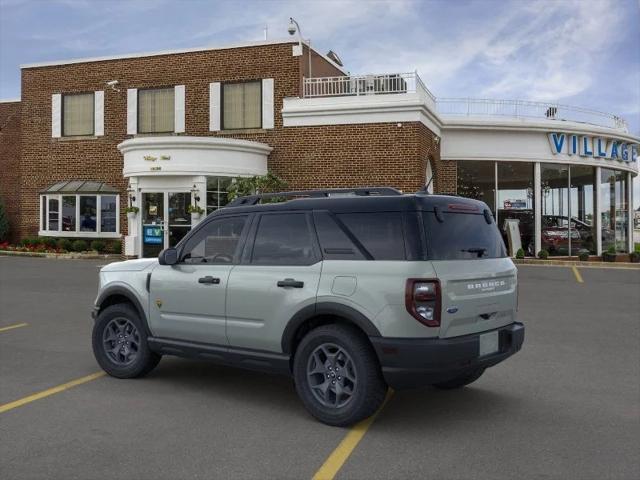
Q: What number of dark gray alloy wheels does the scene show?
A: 2